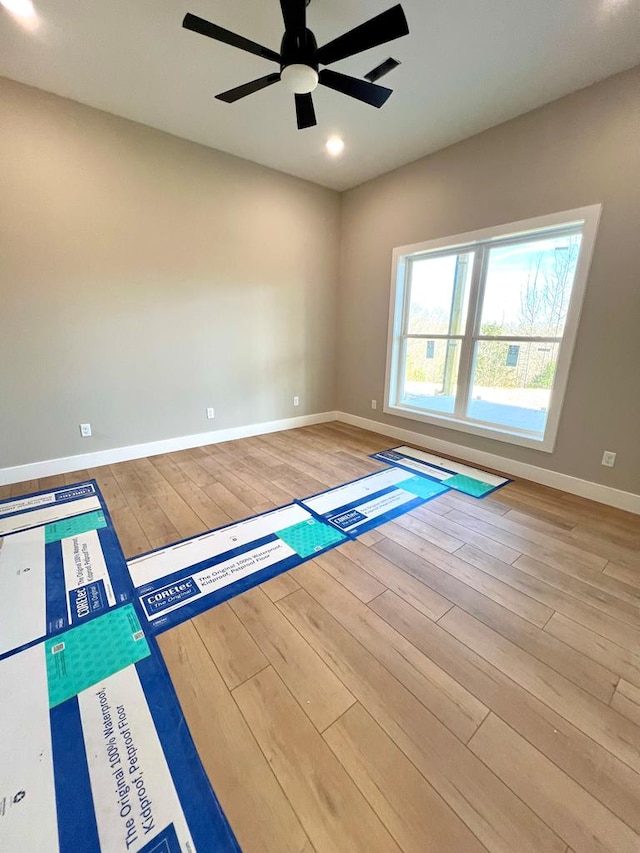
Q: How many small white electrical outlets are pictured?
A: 5